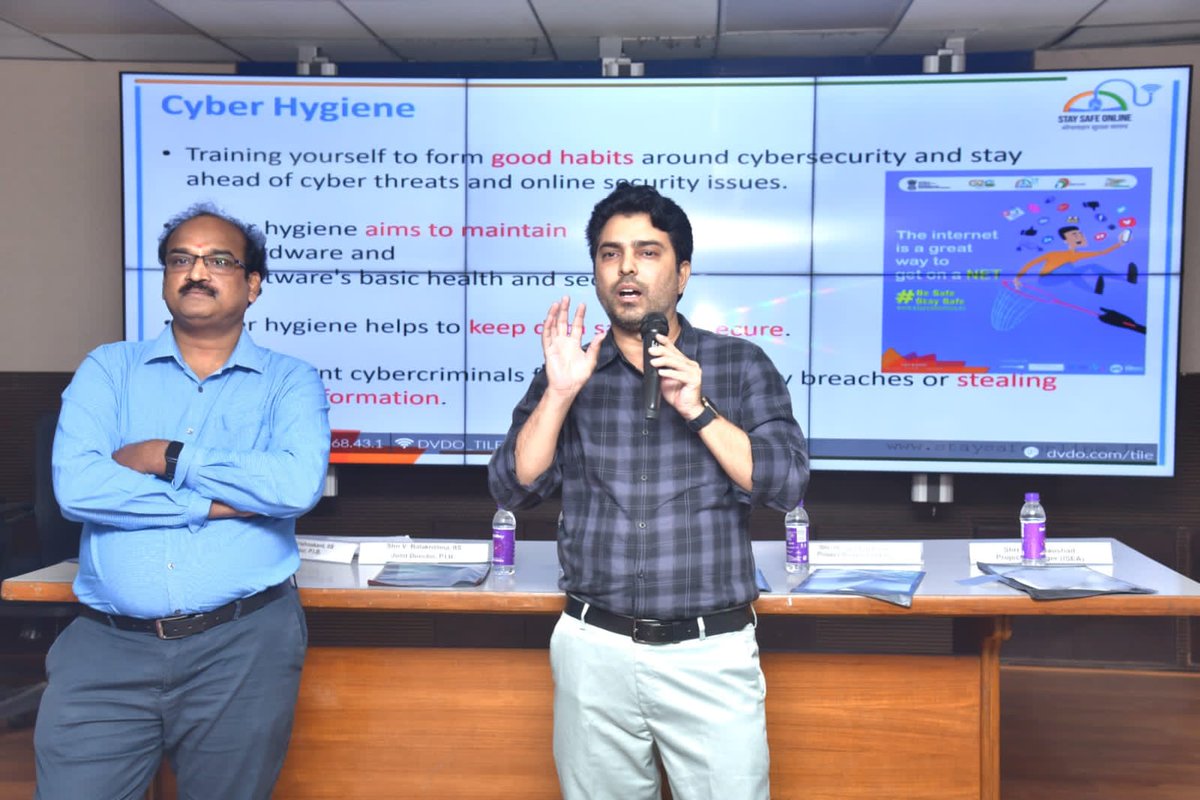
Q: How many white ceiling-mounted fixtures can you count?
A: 3